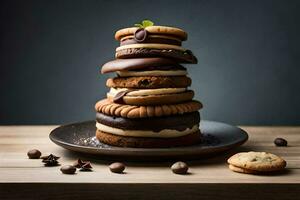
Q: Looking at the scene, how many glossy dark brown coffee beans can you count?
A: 5